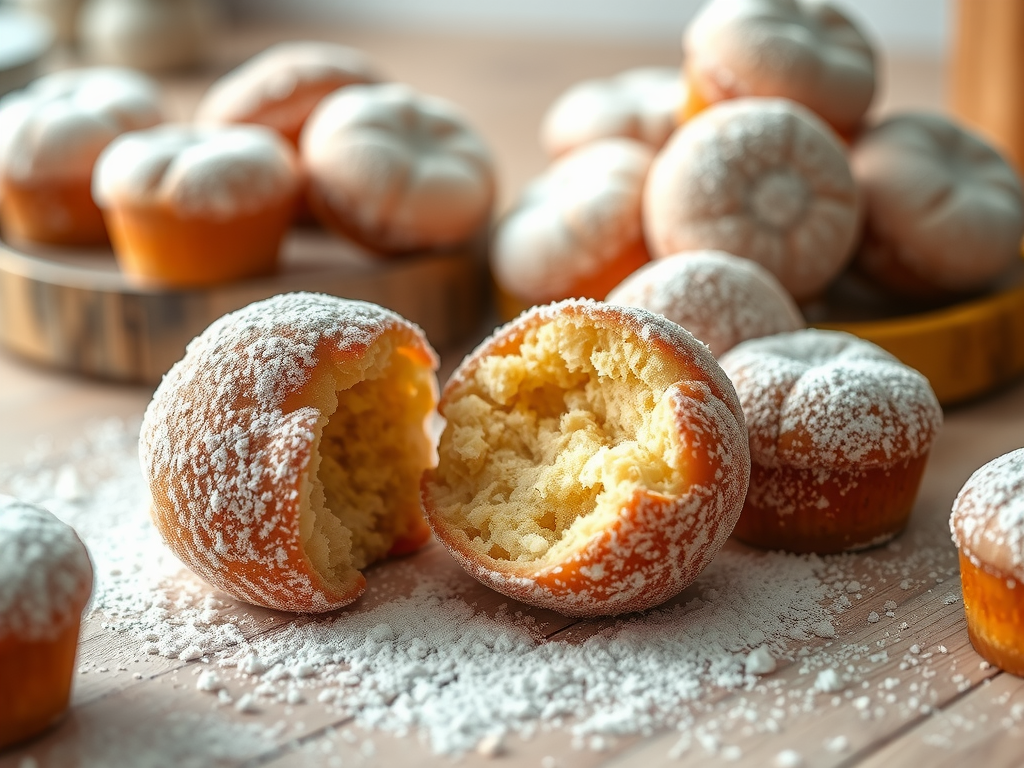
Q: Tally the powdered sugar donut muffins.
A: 15